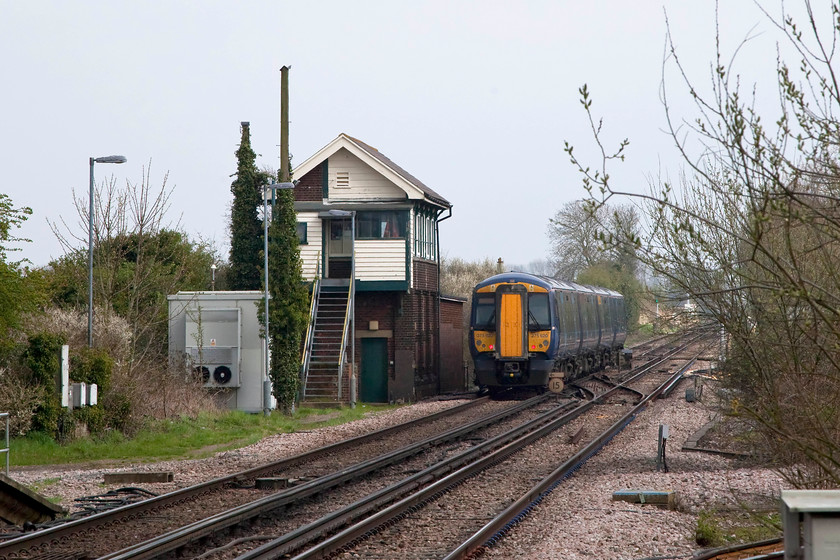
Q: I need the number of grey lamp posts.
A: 3